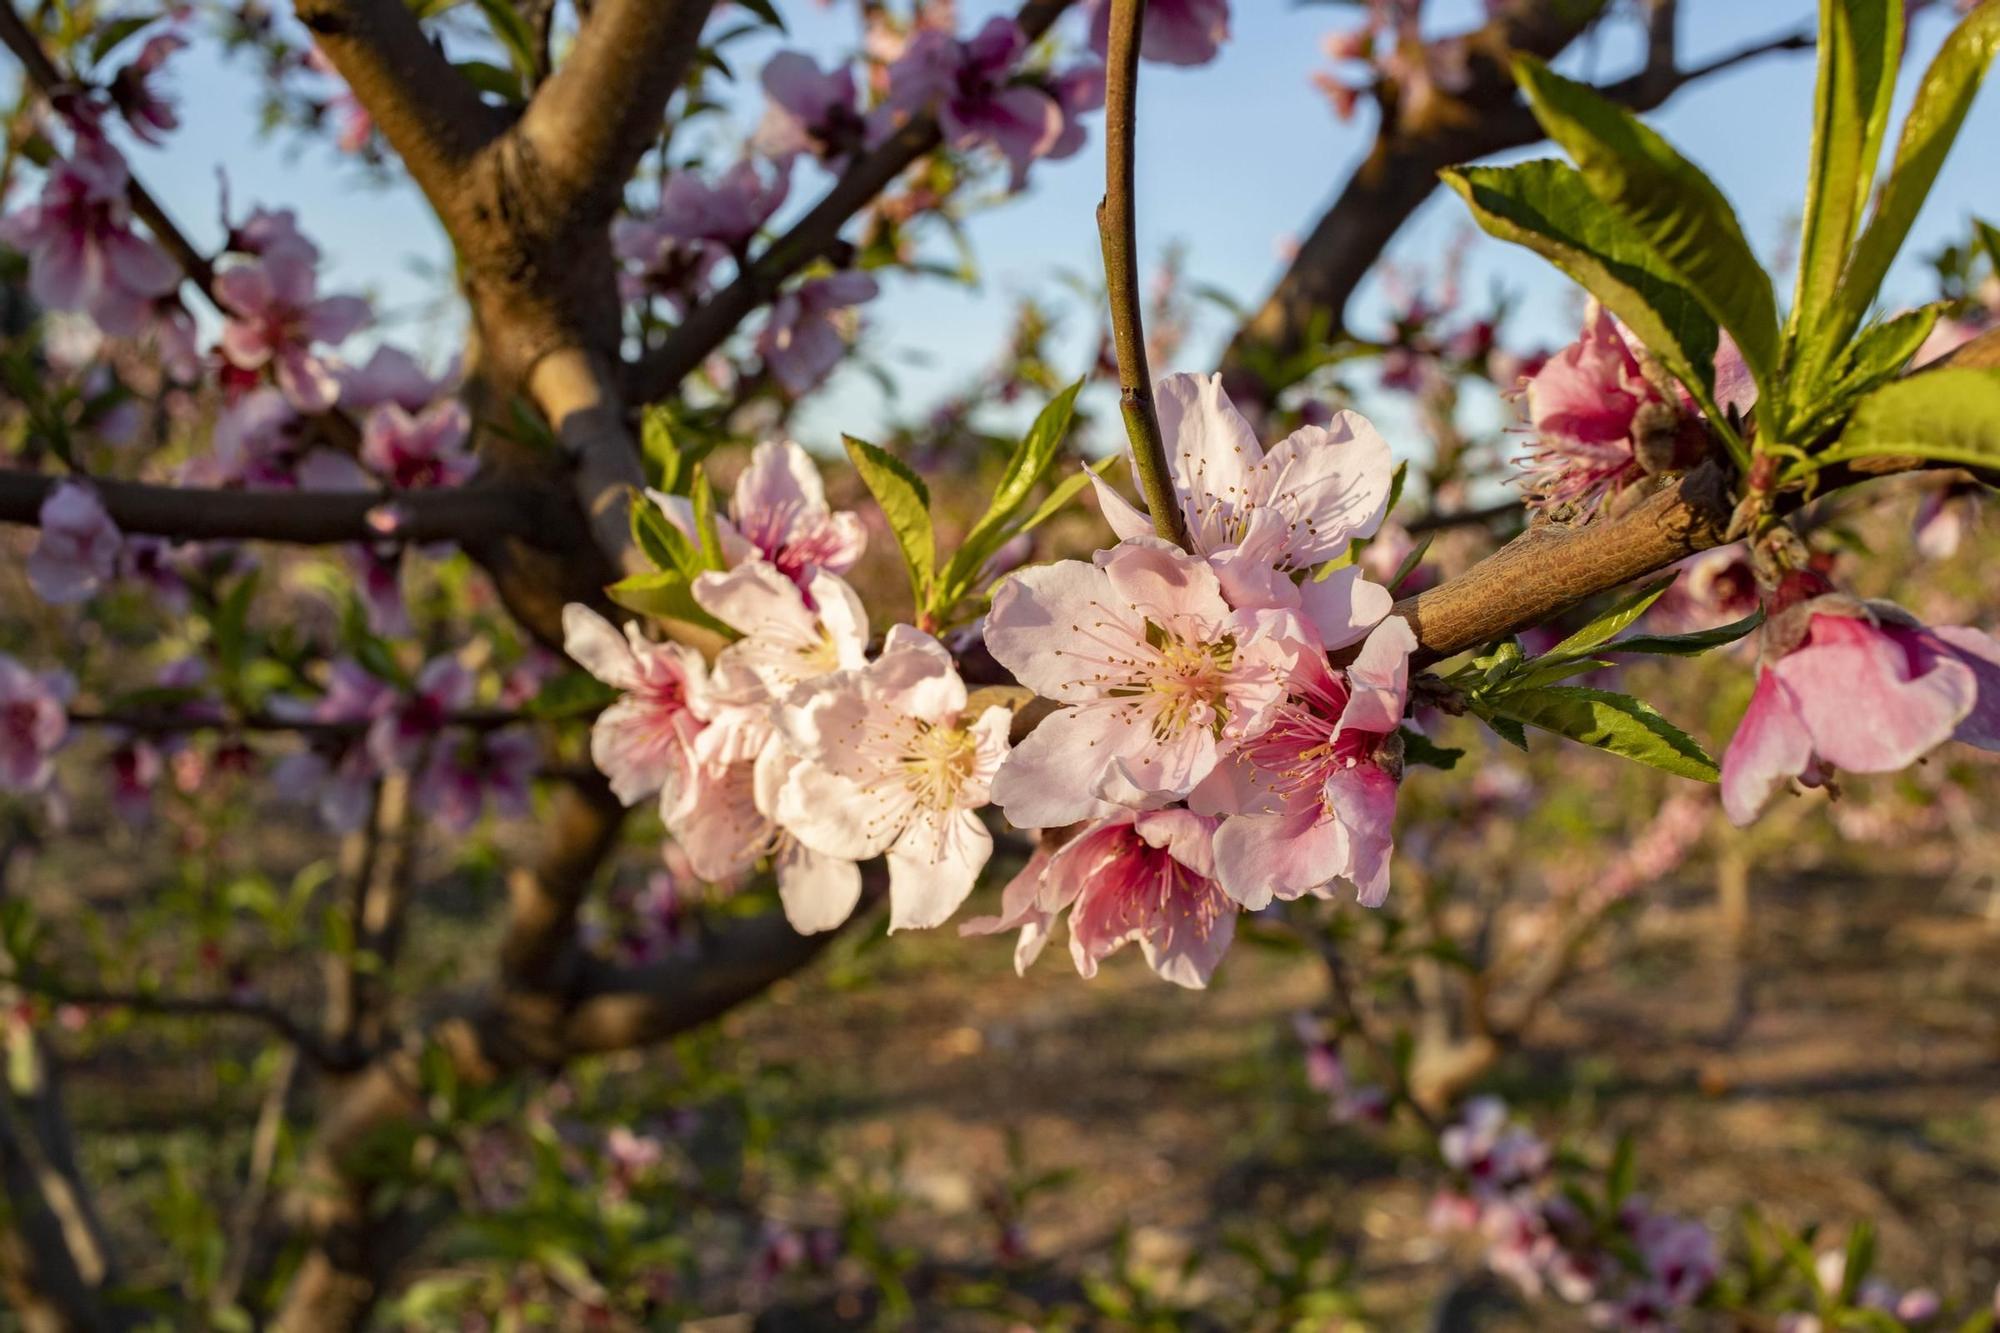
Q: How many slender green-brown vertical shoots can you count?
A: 1